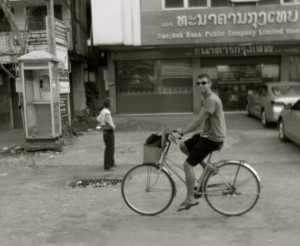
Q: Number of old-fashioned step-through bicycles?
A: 1